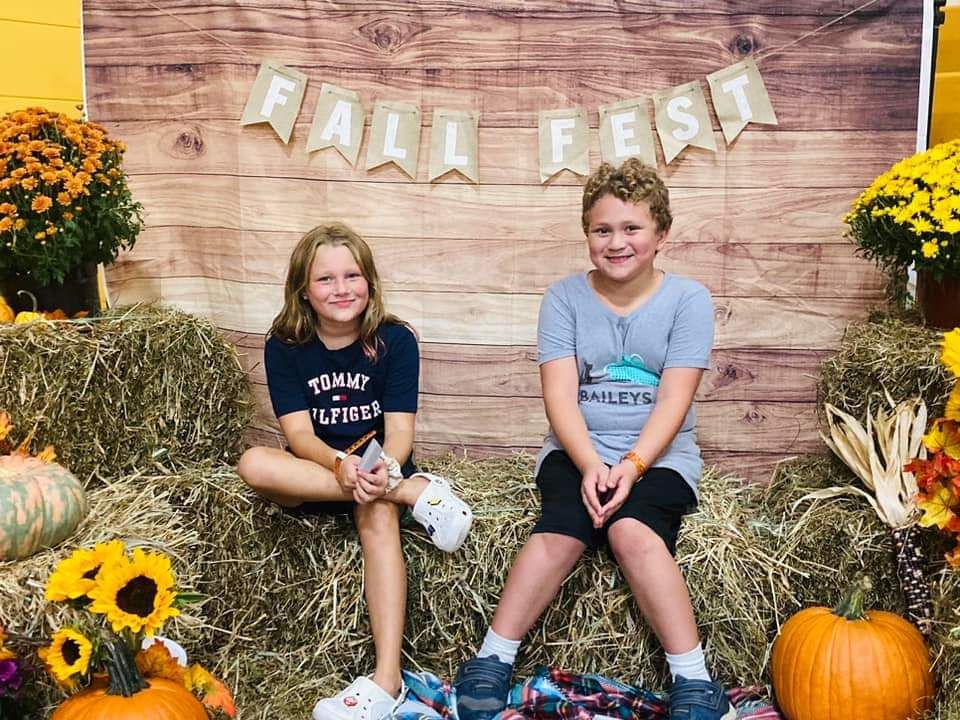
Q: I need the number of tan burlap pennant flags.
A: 8